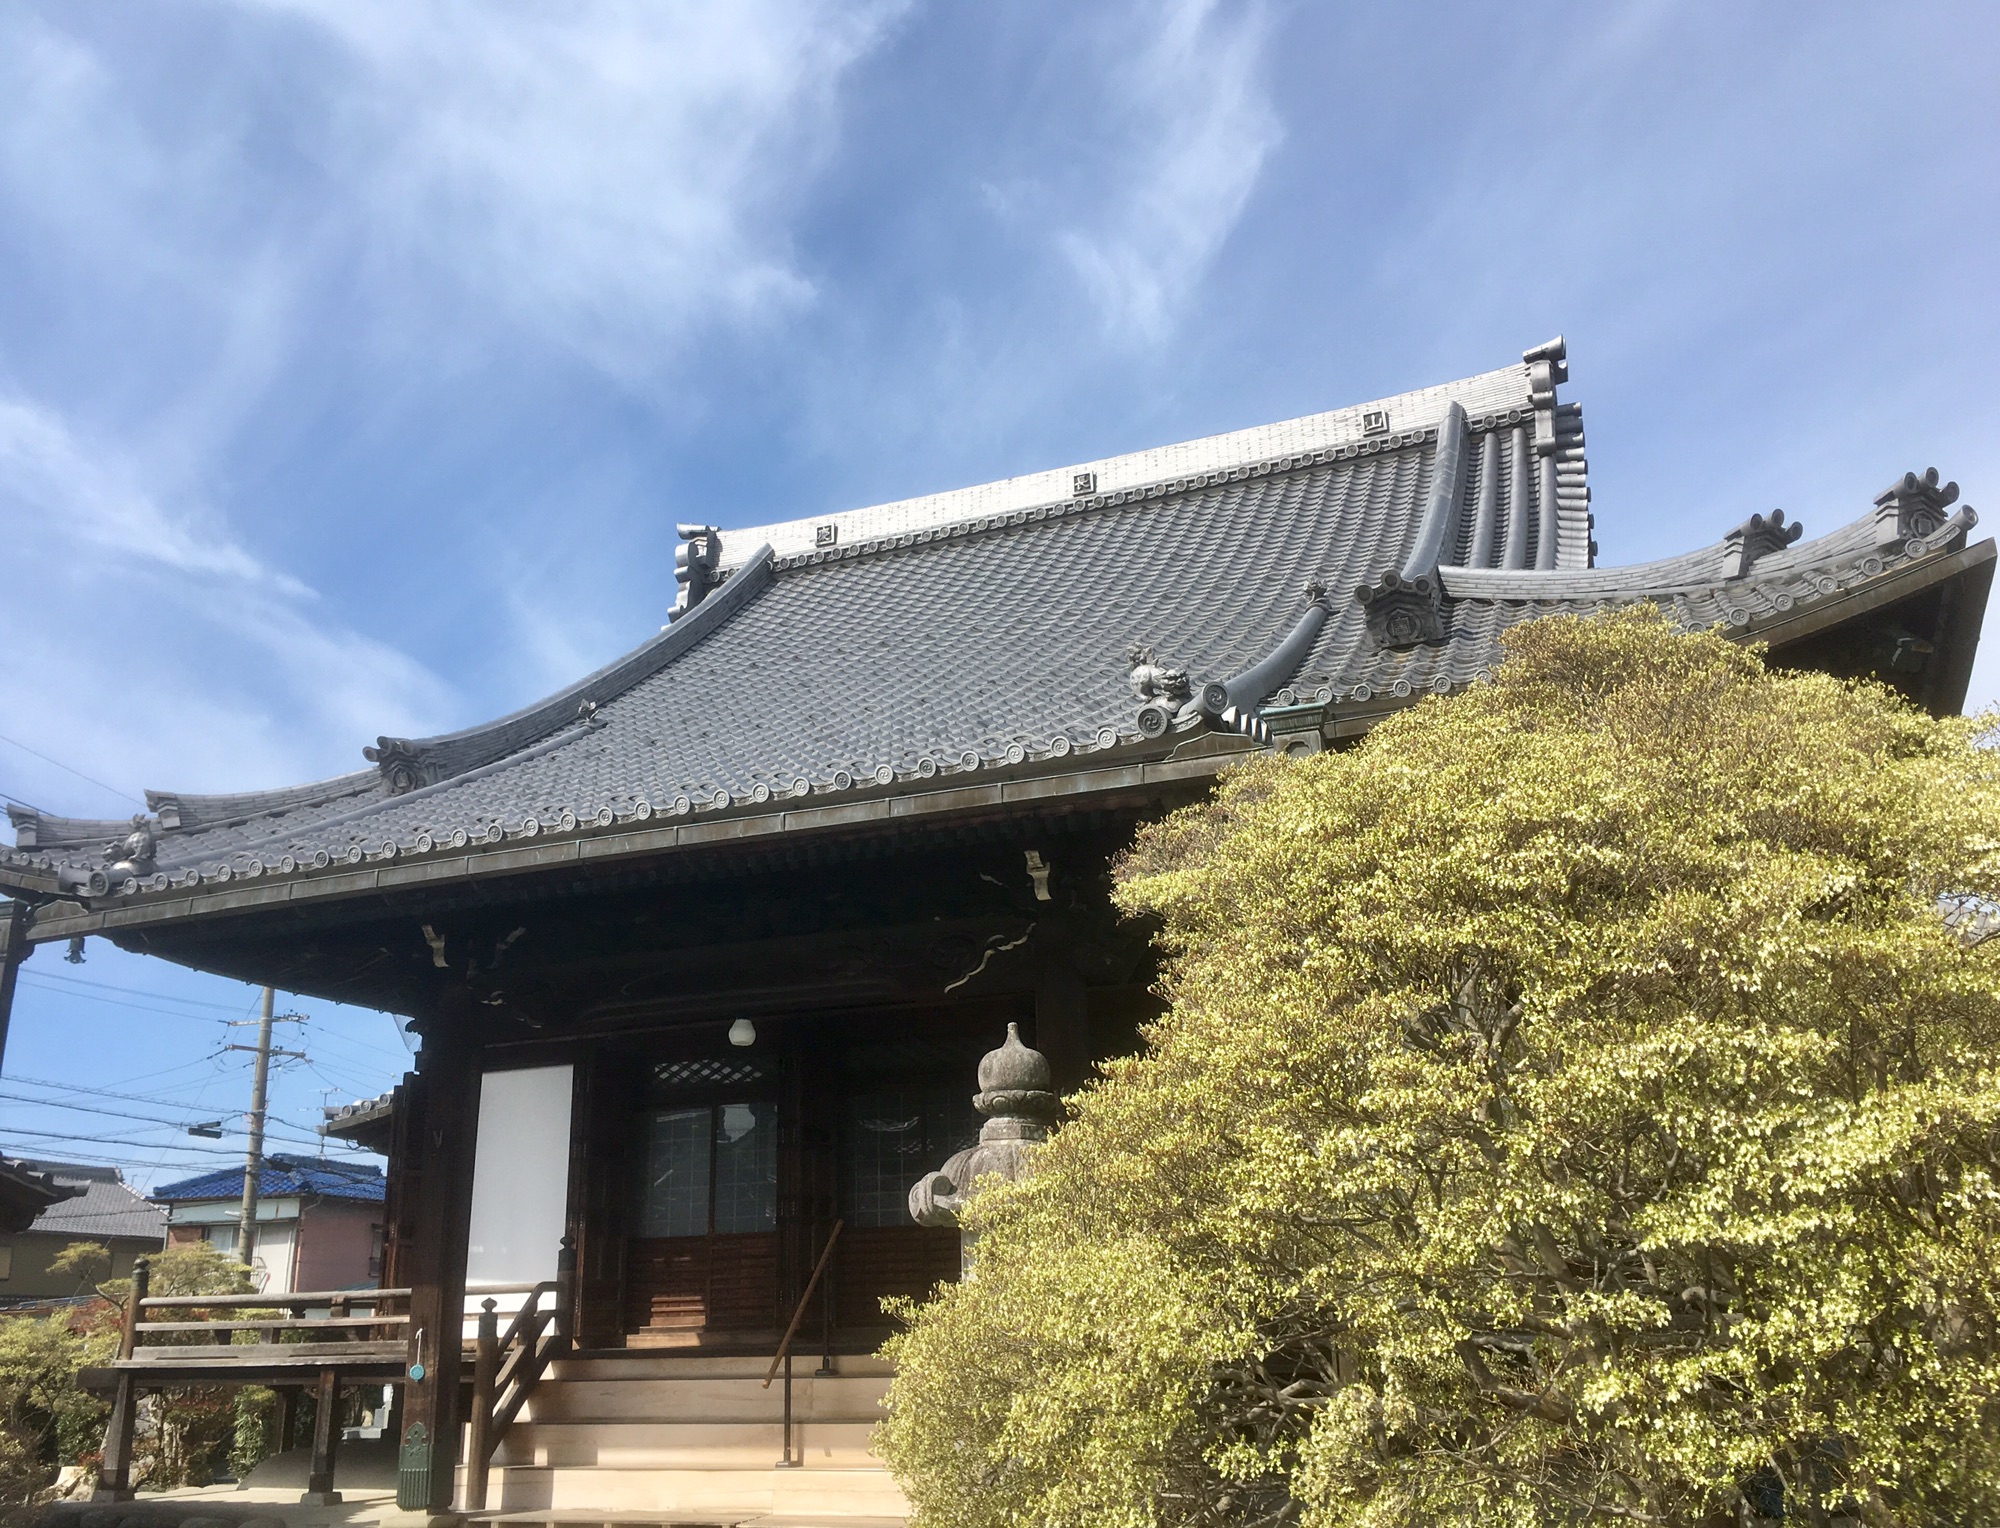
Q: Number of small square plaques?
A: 3